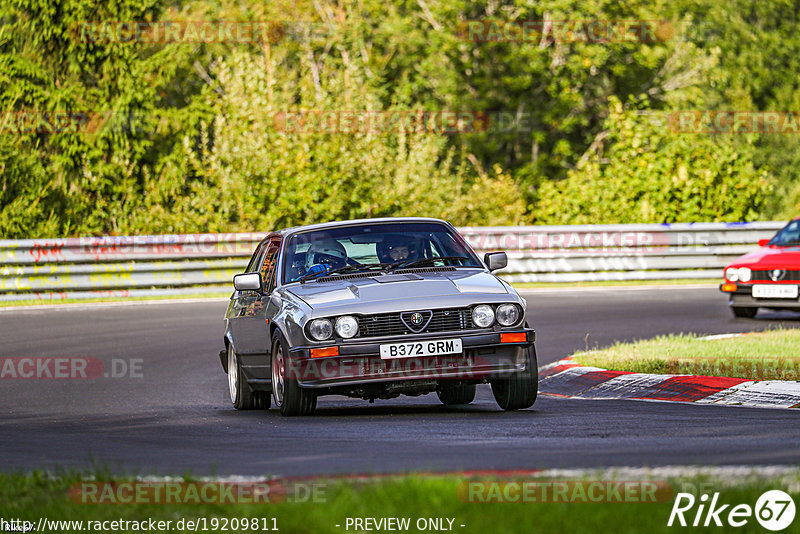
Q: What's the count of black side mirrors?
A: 0